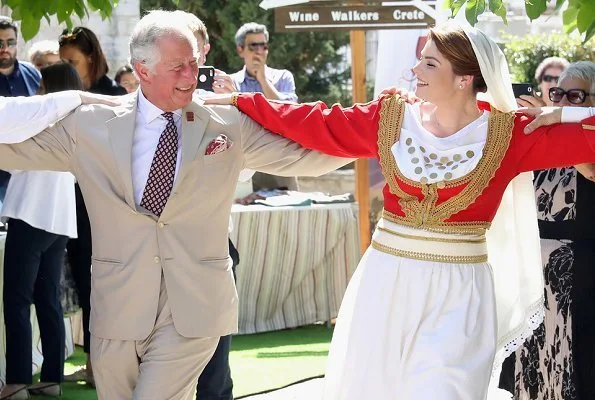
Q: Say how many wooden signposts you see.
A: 1